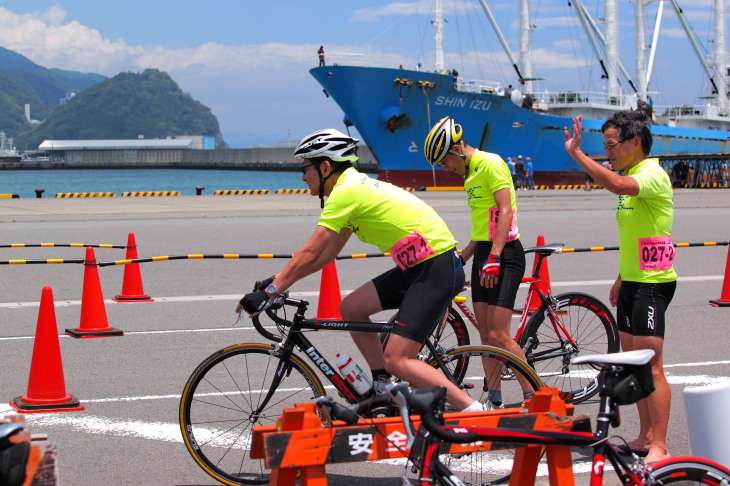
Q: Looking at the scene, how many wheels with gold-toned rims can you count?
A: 2